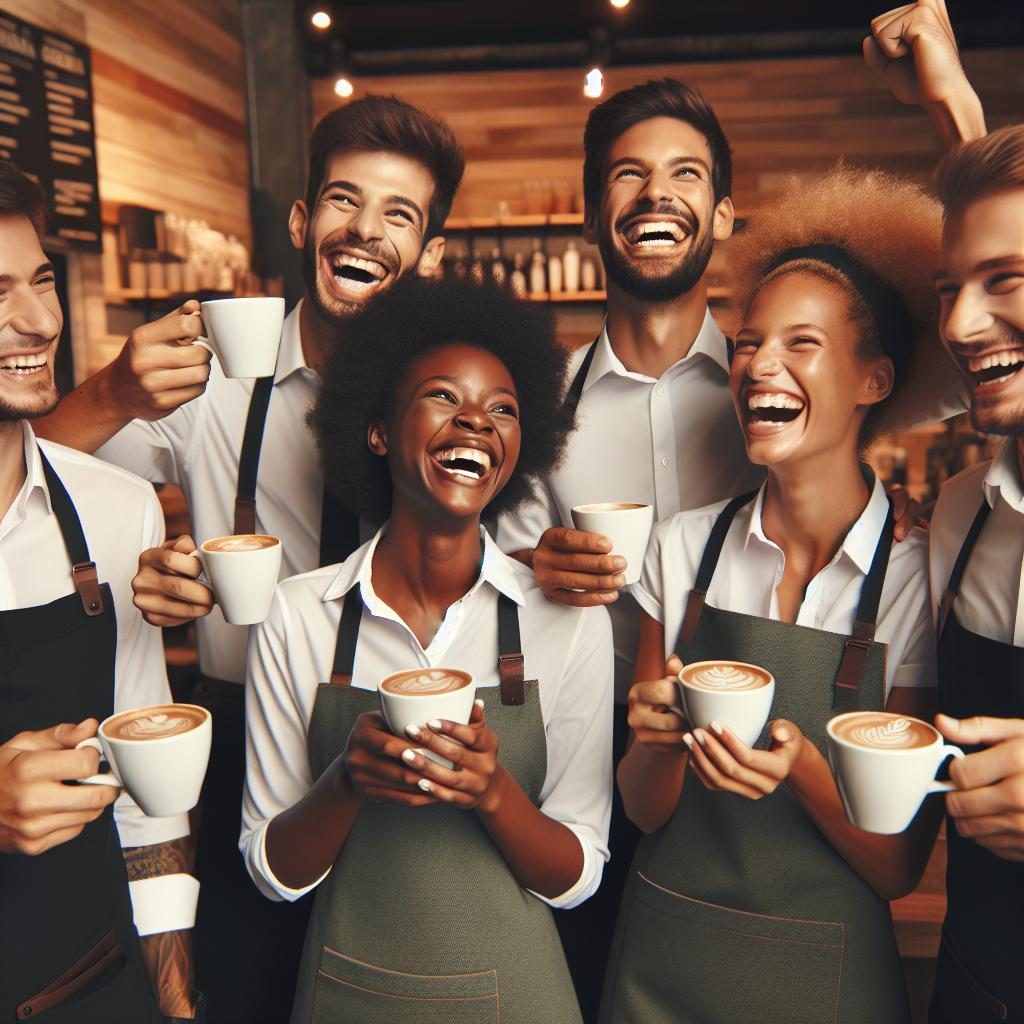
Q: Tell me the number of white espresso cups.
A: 7